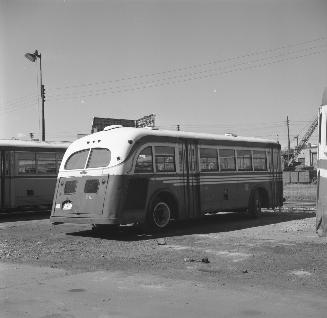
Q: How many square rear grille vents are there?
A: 2